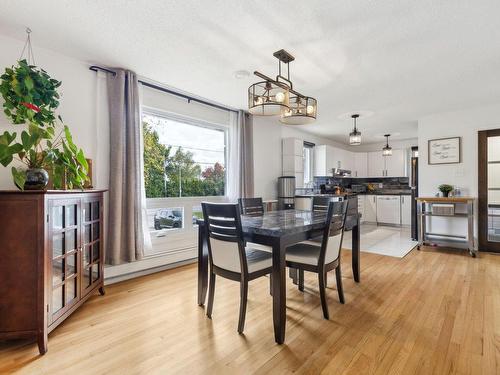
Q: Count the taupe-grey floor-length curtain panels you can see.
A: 2